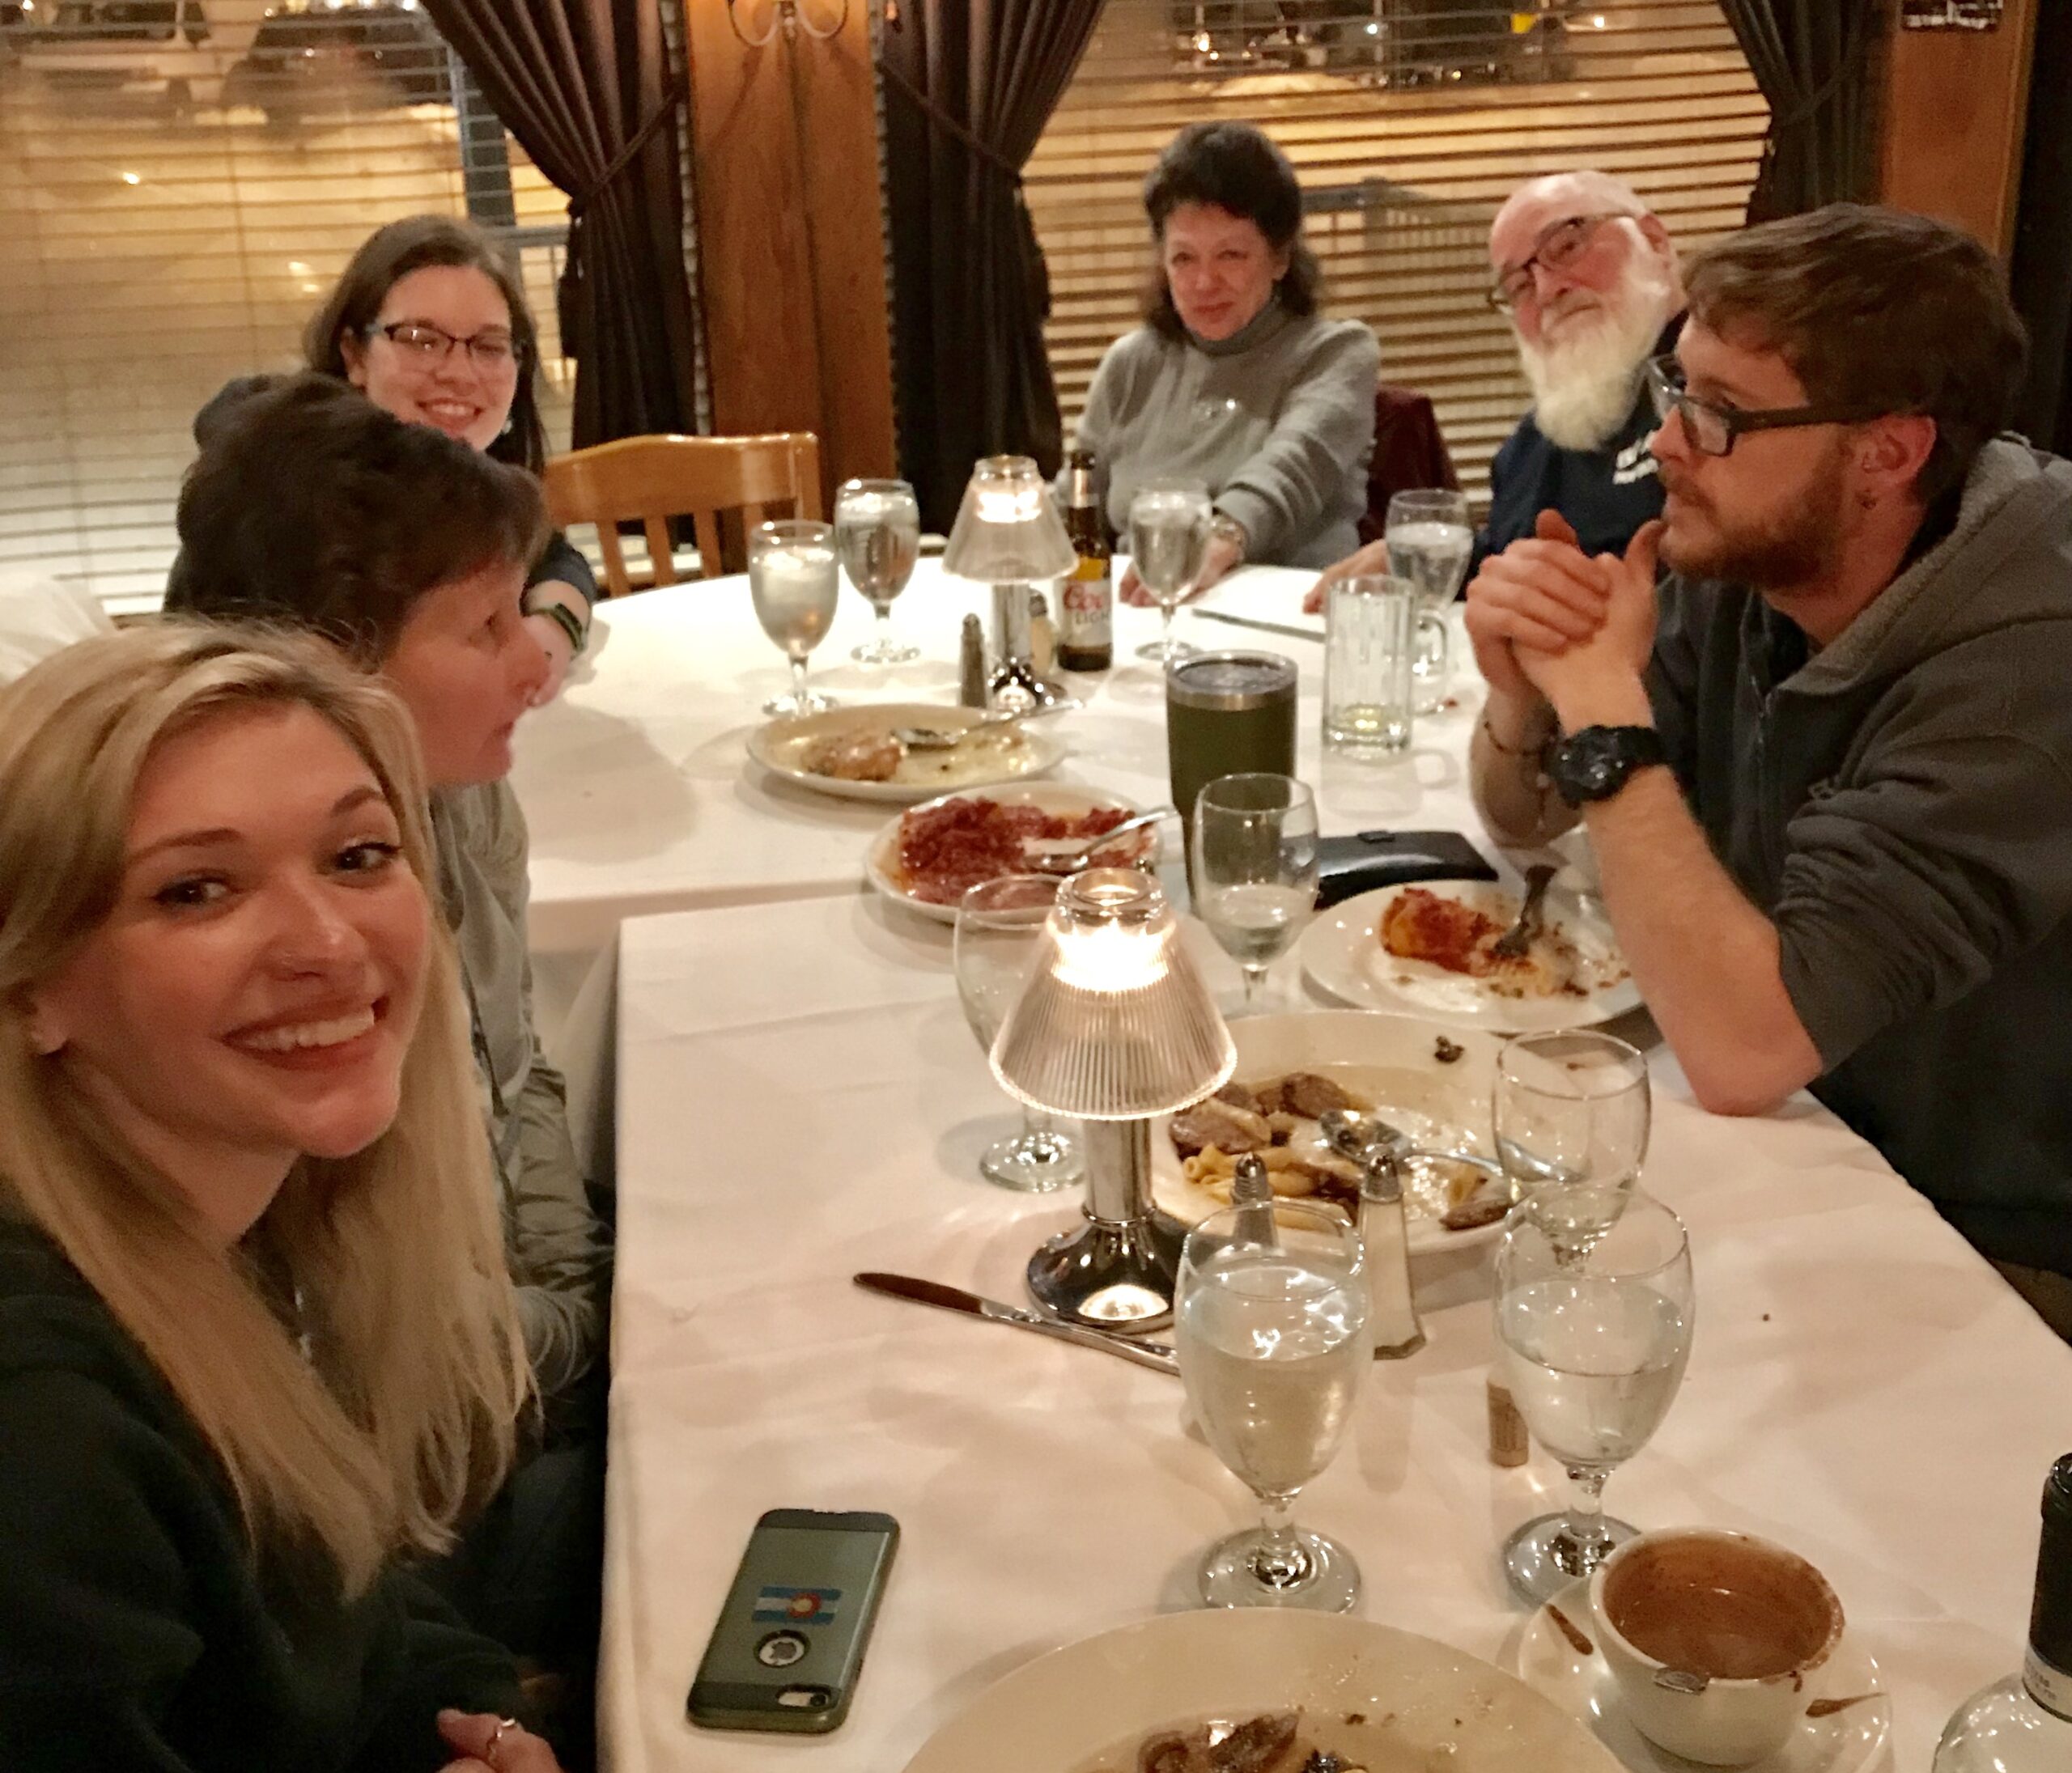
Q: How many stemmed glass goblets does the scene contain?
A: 9